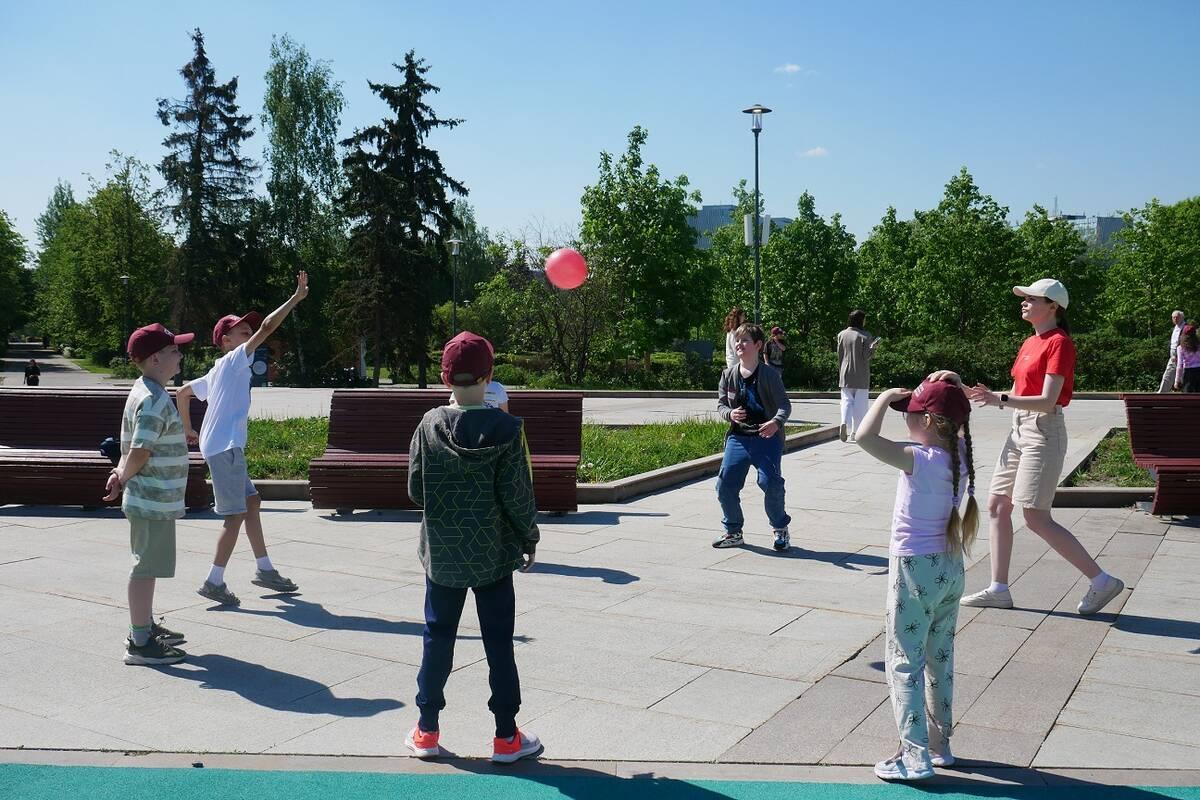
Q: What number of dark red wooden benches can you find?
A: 3